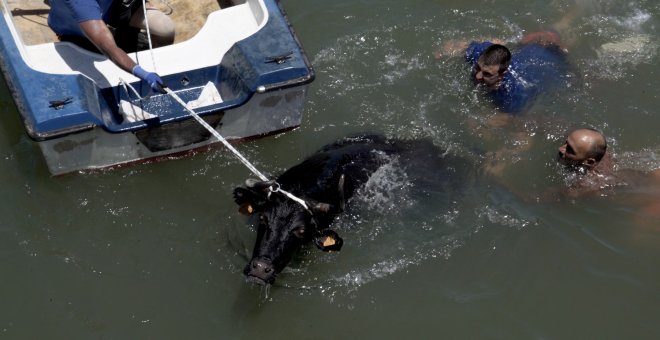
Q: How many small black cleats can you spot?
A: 2